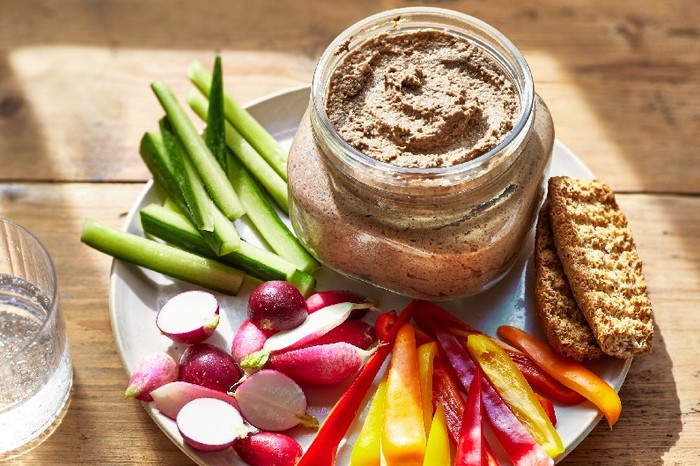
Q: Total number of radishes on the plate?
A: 13